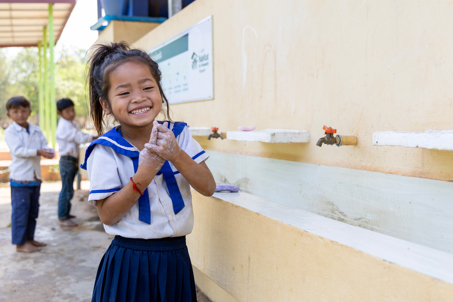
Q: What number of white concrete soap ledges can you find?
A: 3